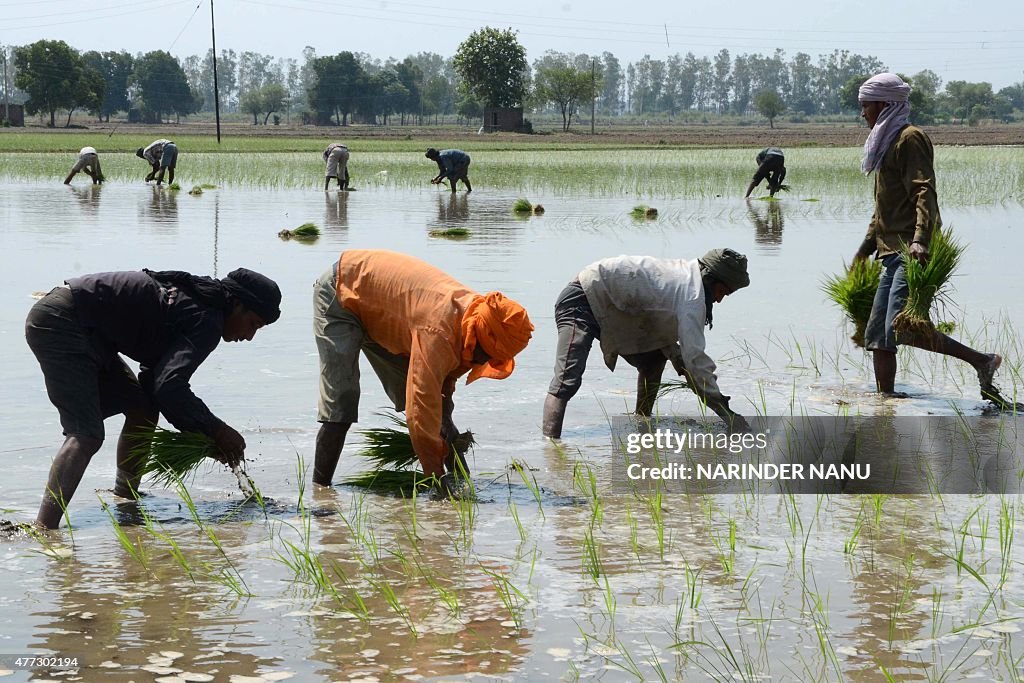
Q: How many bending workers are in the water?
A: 8